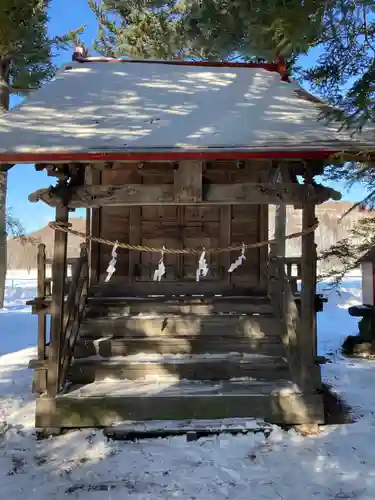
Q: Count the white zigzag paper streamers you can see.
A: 4